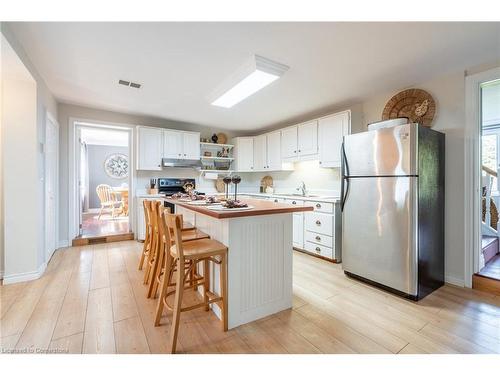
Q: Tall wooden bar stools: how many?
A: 4